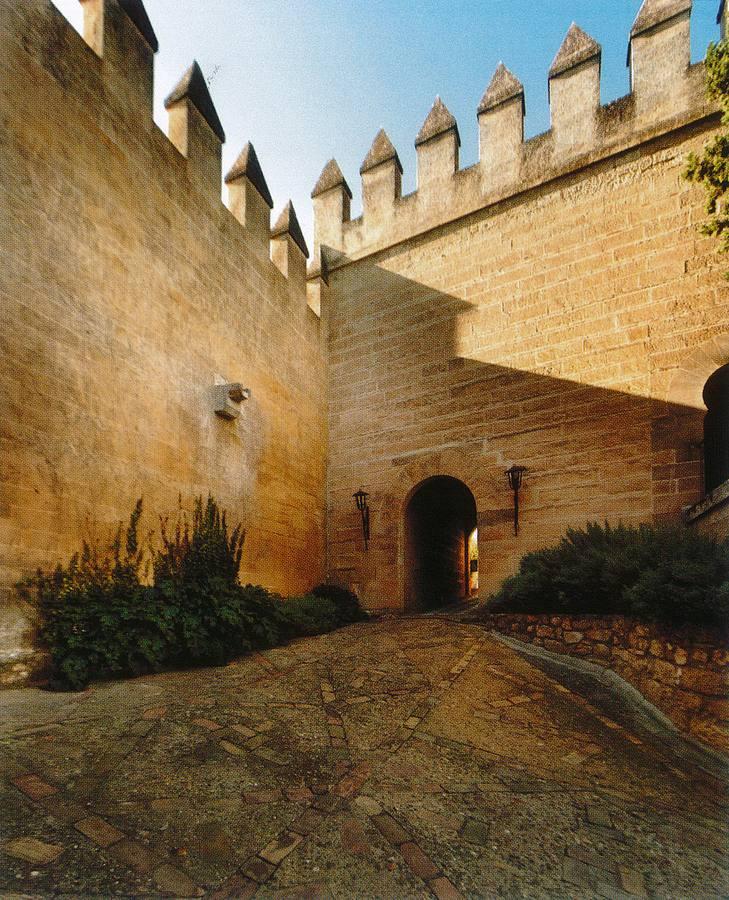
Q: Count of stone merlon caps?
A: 12